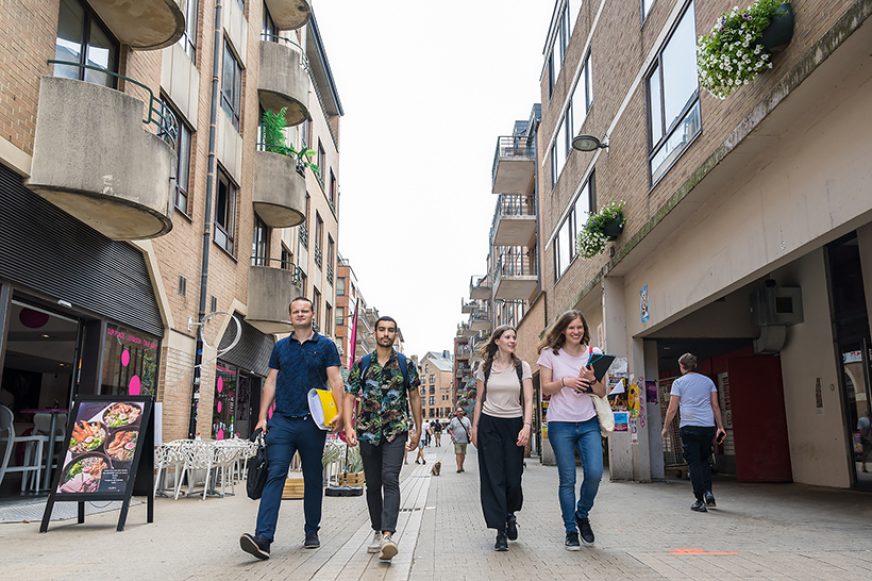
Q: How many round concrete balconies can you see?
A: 6